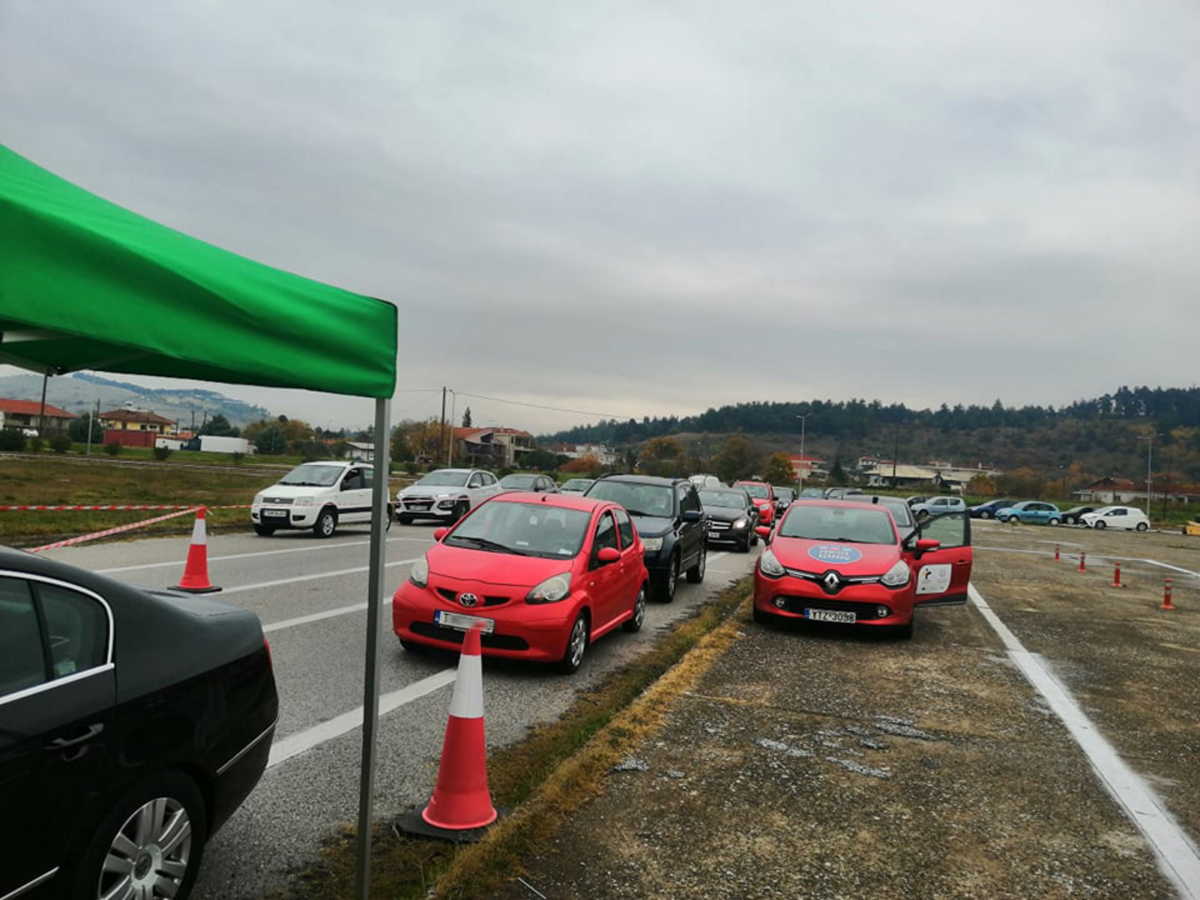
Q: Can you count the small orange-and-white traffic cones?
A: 4